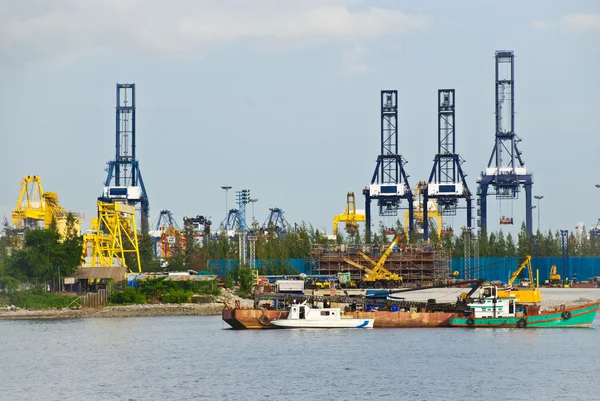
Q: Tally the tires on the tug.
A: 3